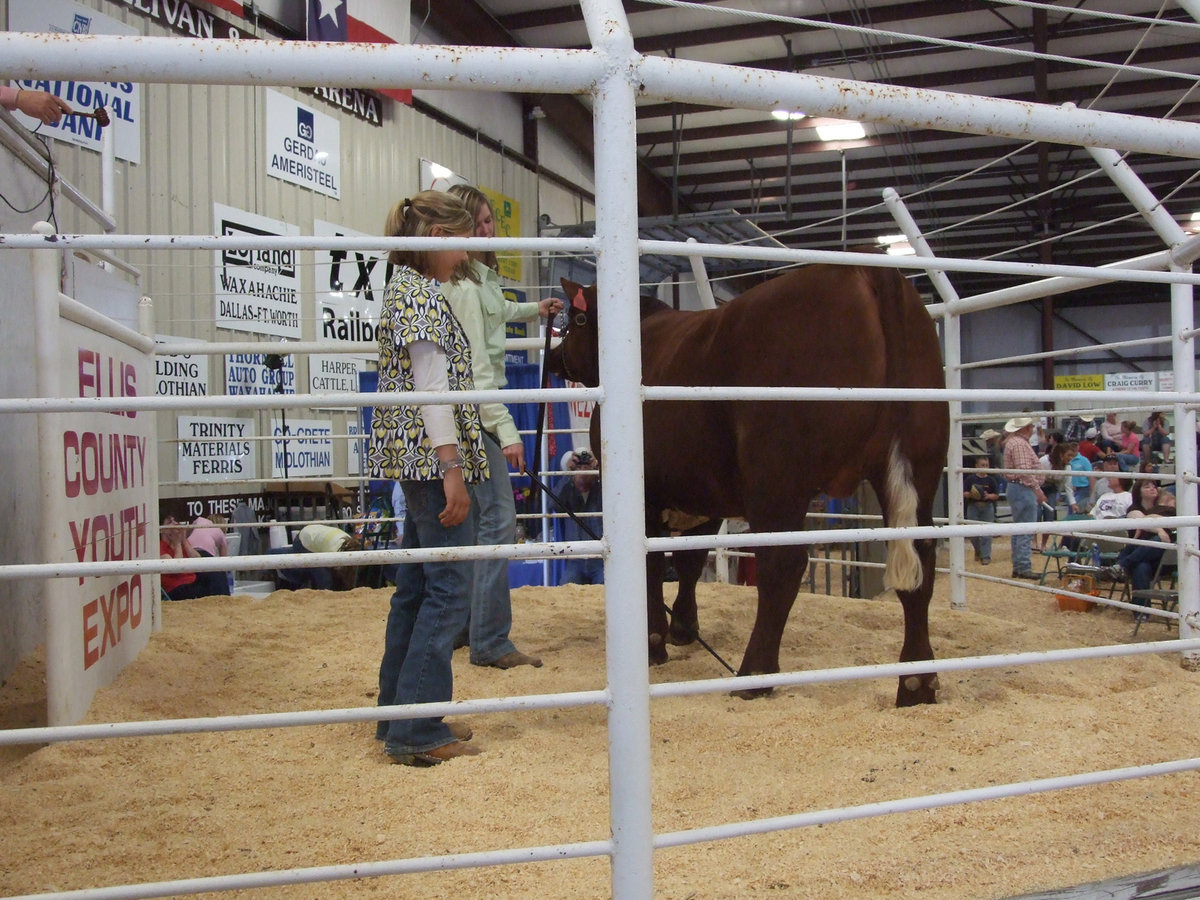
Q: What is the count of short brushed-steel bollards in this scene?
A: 0